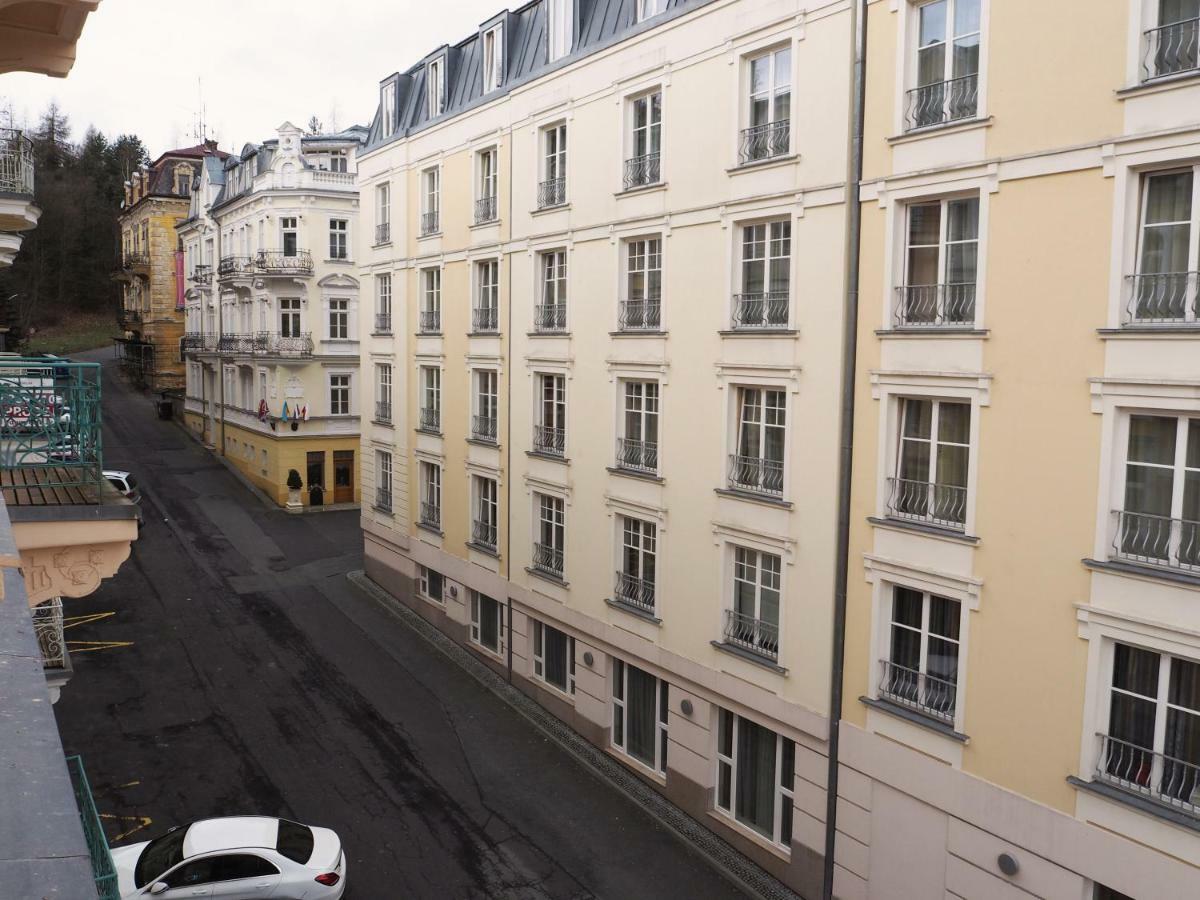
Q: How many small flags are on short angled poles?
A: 4